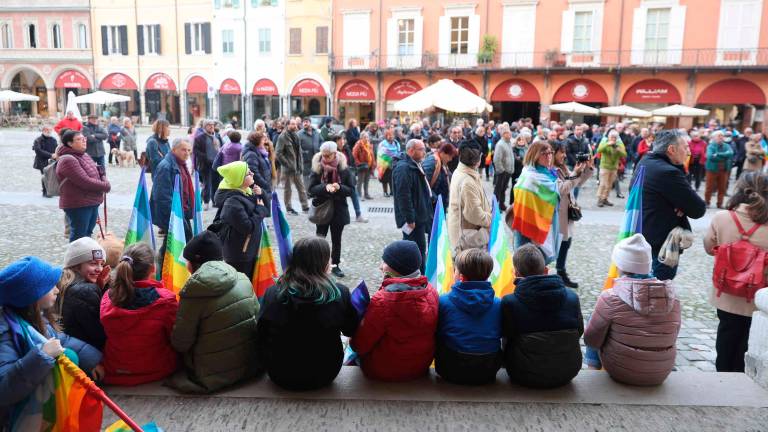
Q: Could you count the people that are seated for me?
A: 9